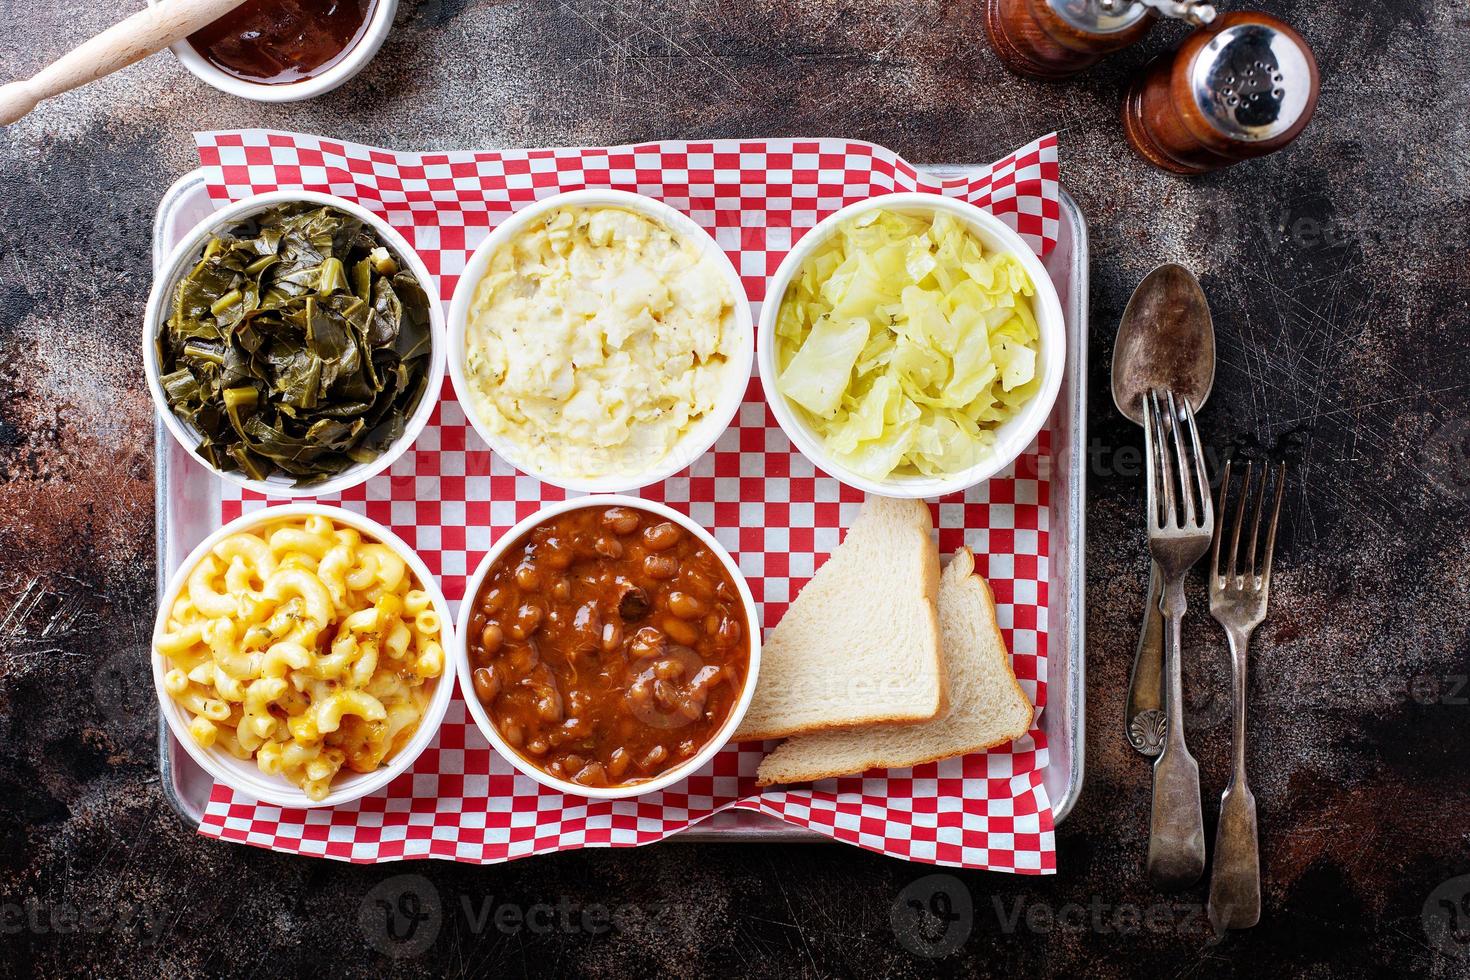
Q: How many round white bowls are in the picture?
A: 6